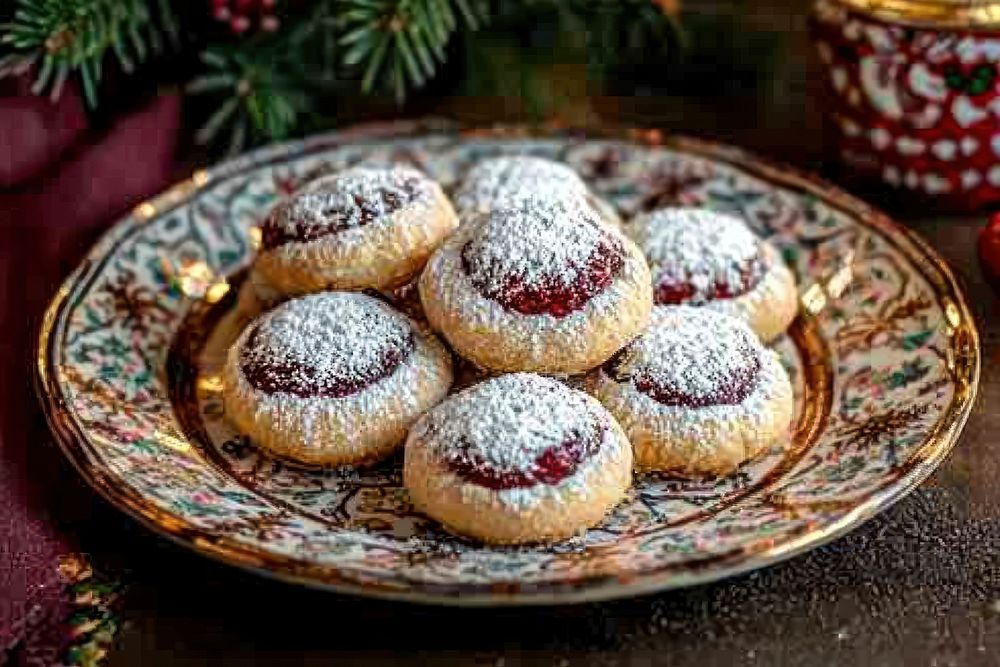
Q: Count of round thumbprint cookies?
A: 7